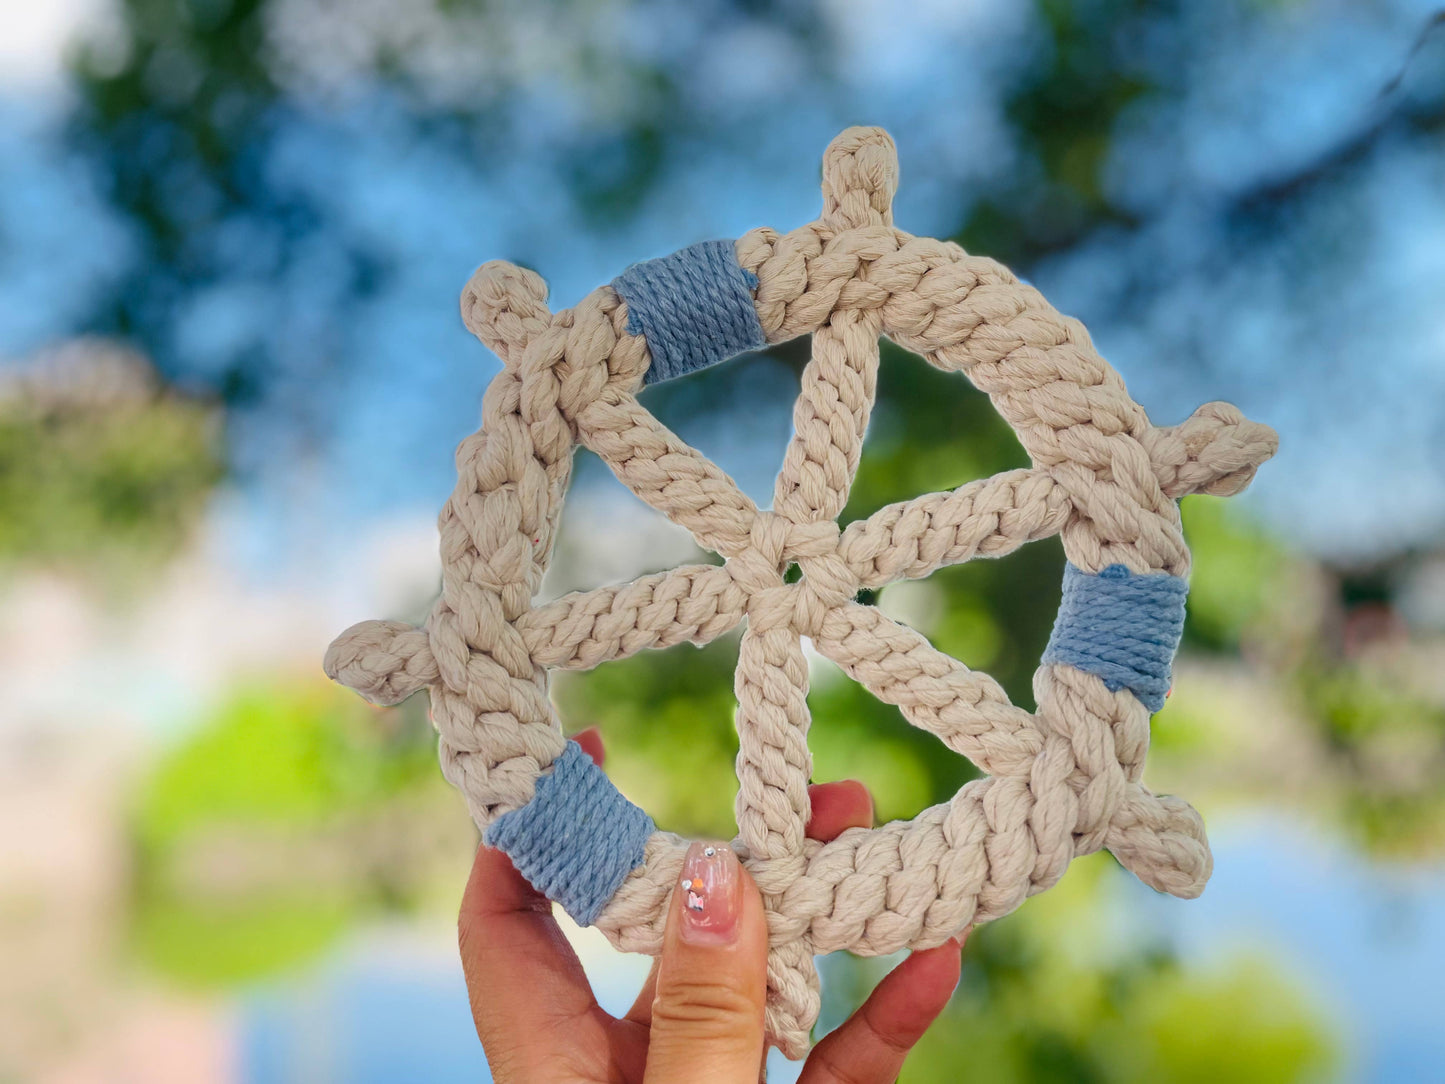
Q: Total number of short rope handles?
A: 6